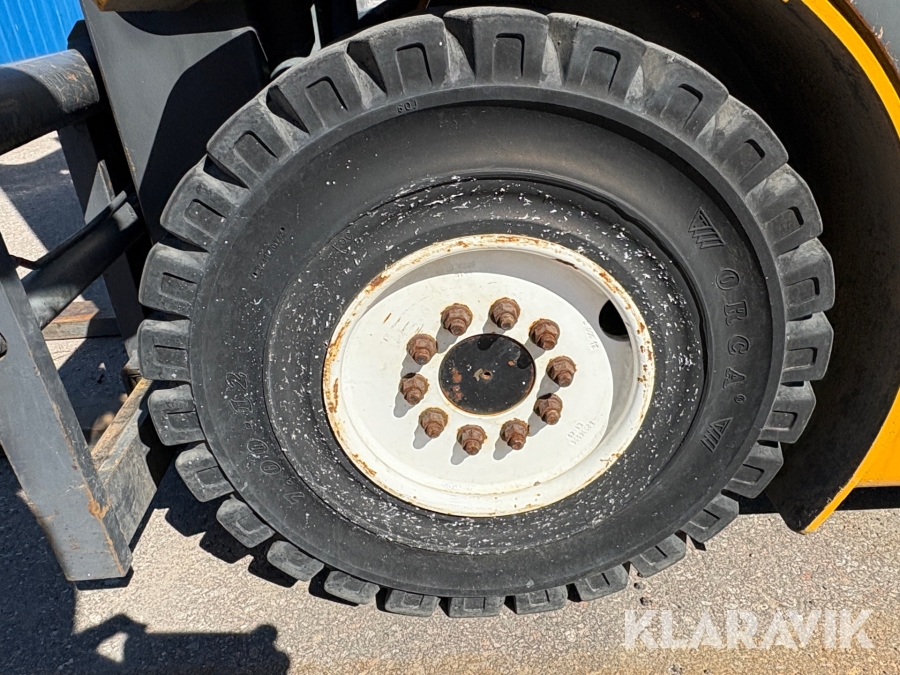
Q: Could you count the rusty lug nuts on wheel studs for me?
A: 10